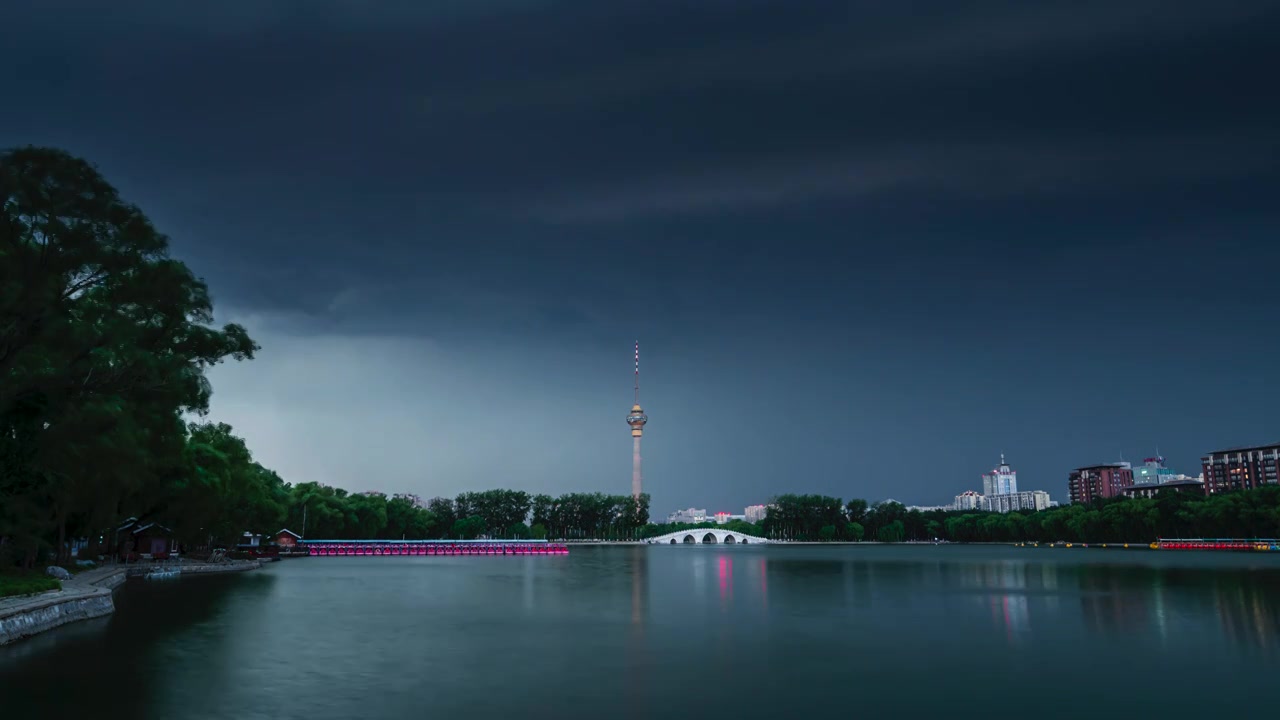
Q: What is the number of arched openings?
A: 5